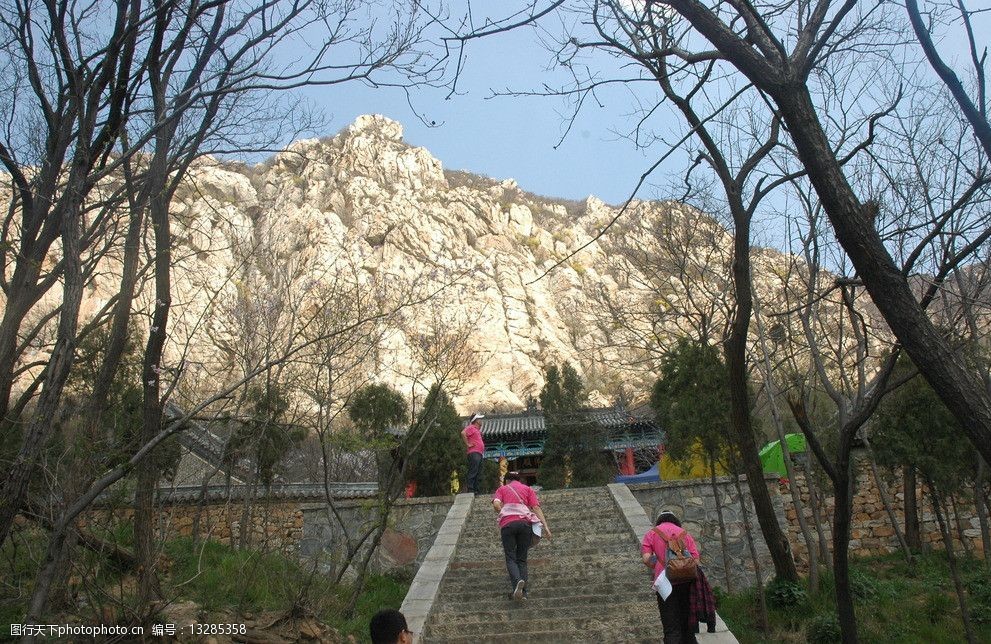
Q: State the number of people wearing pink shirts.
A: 3